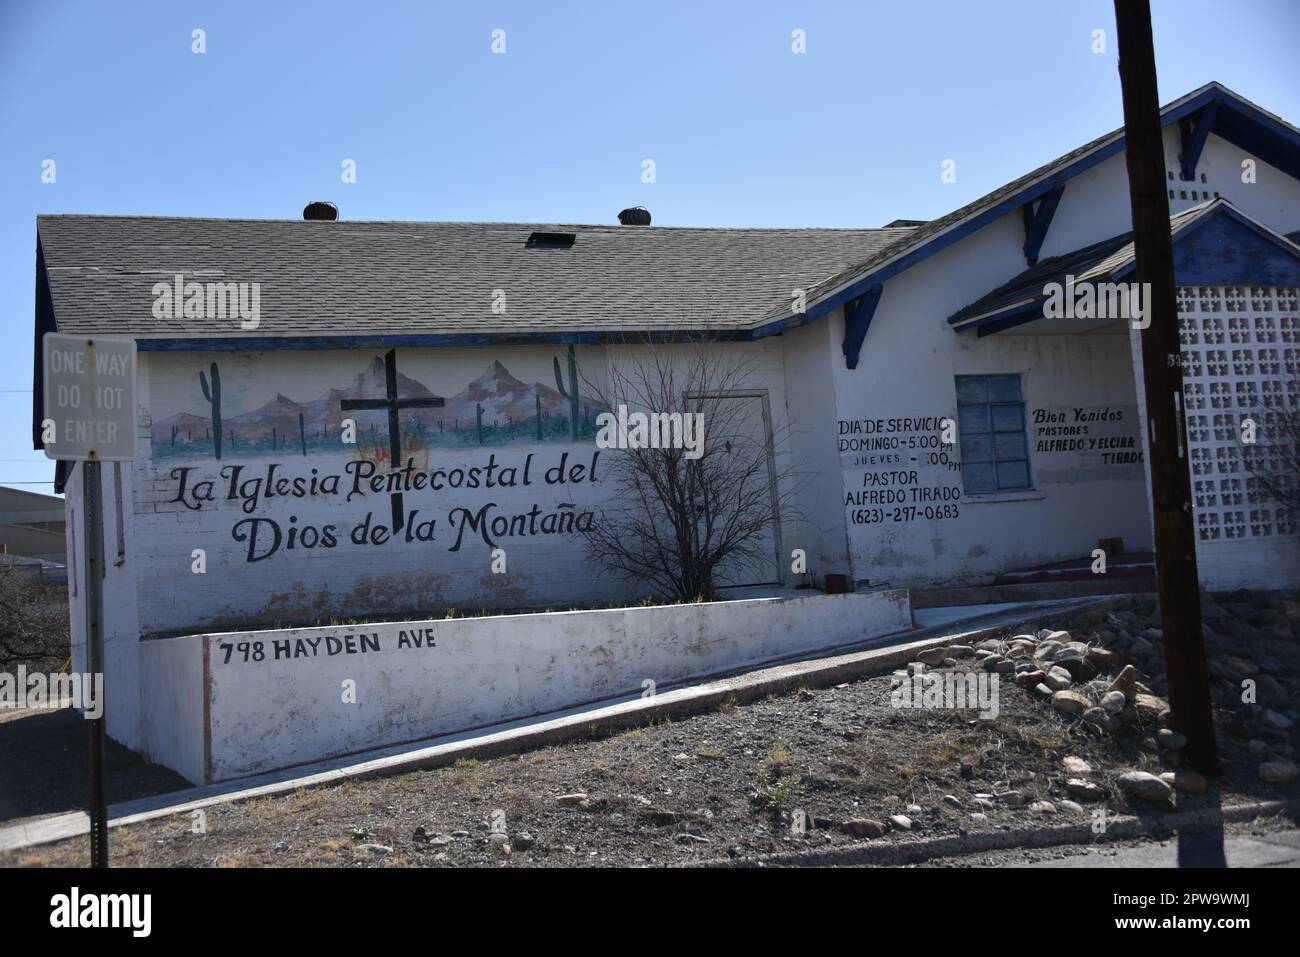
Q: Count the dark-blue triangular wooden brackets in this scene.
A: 3